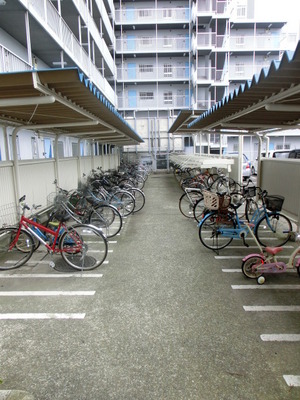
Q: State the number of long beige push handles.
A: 1